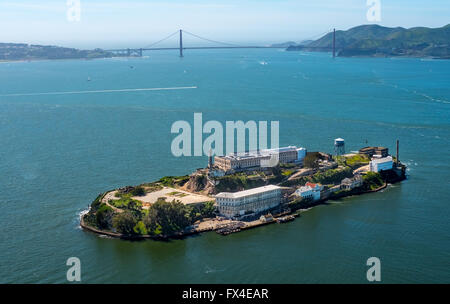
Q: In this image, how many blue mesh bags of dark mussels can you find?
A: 0